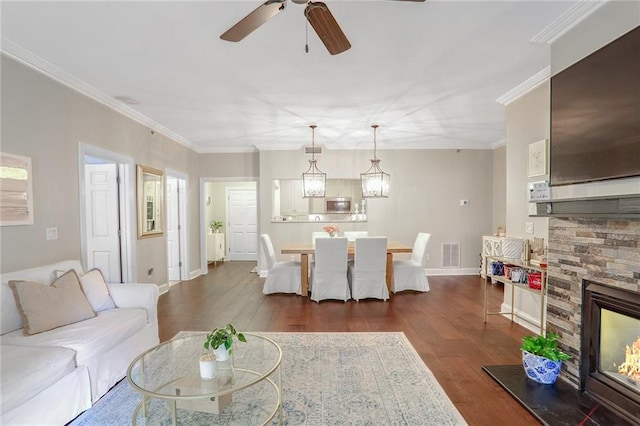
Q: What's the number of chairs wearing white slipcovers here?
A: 6